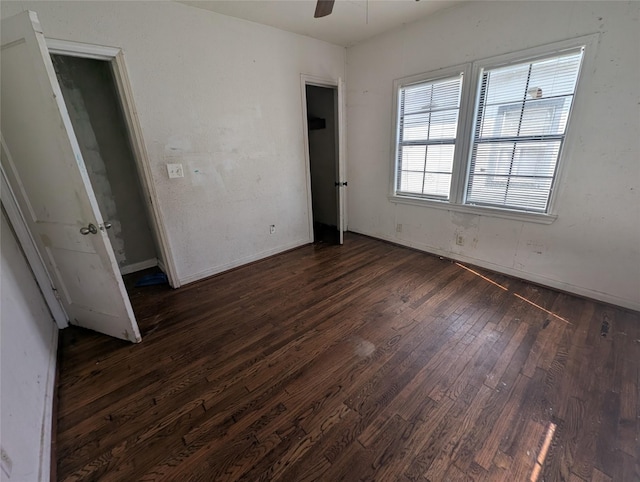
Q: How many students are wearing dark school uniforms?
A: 0